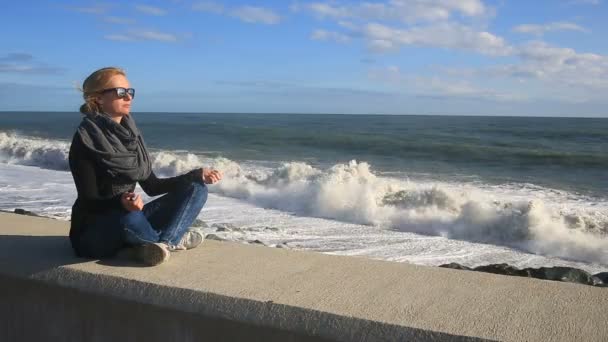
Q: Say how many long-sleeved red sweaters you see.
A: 0